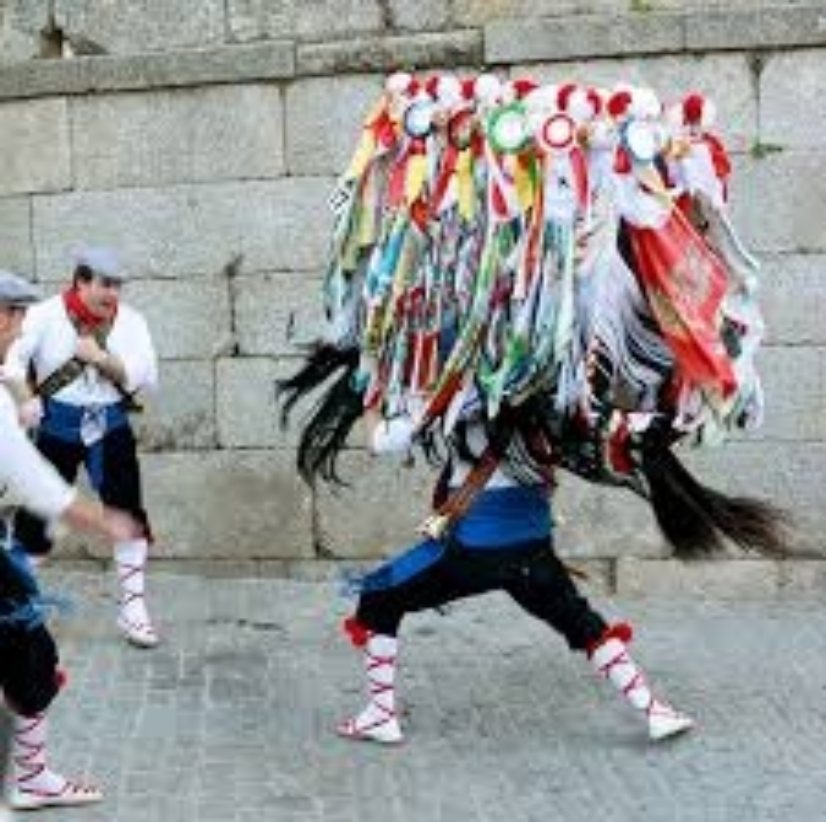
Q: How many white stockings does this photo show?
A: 4